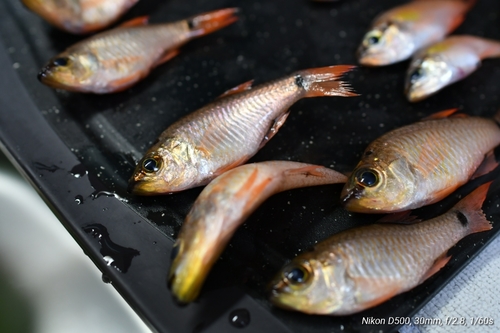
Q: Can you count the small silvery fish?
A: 8